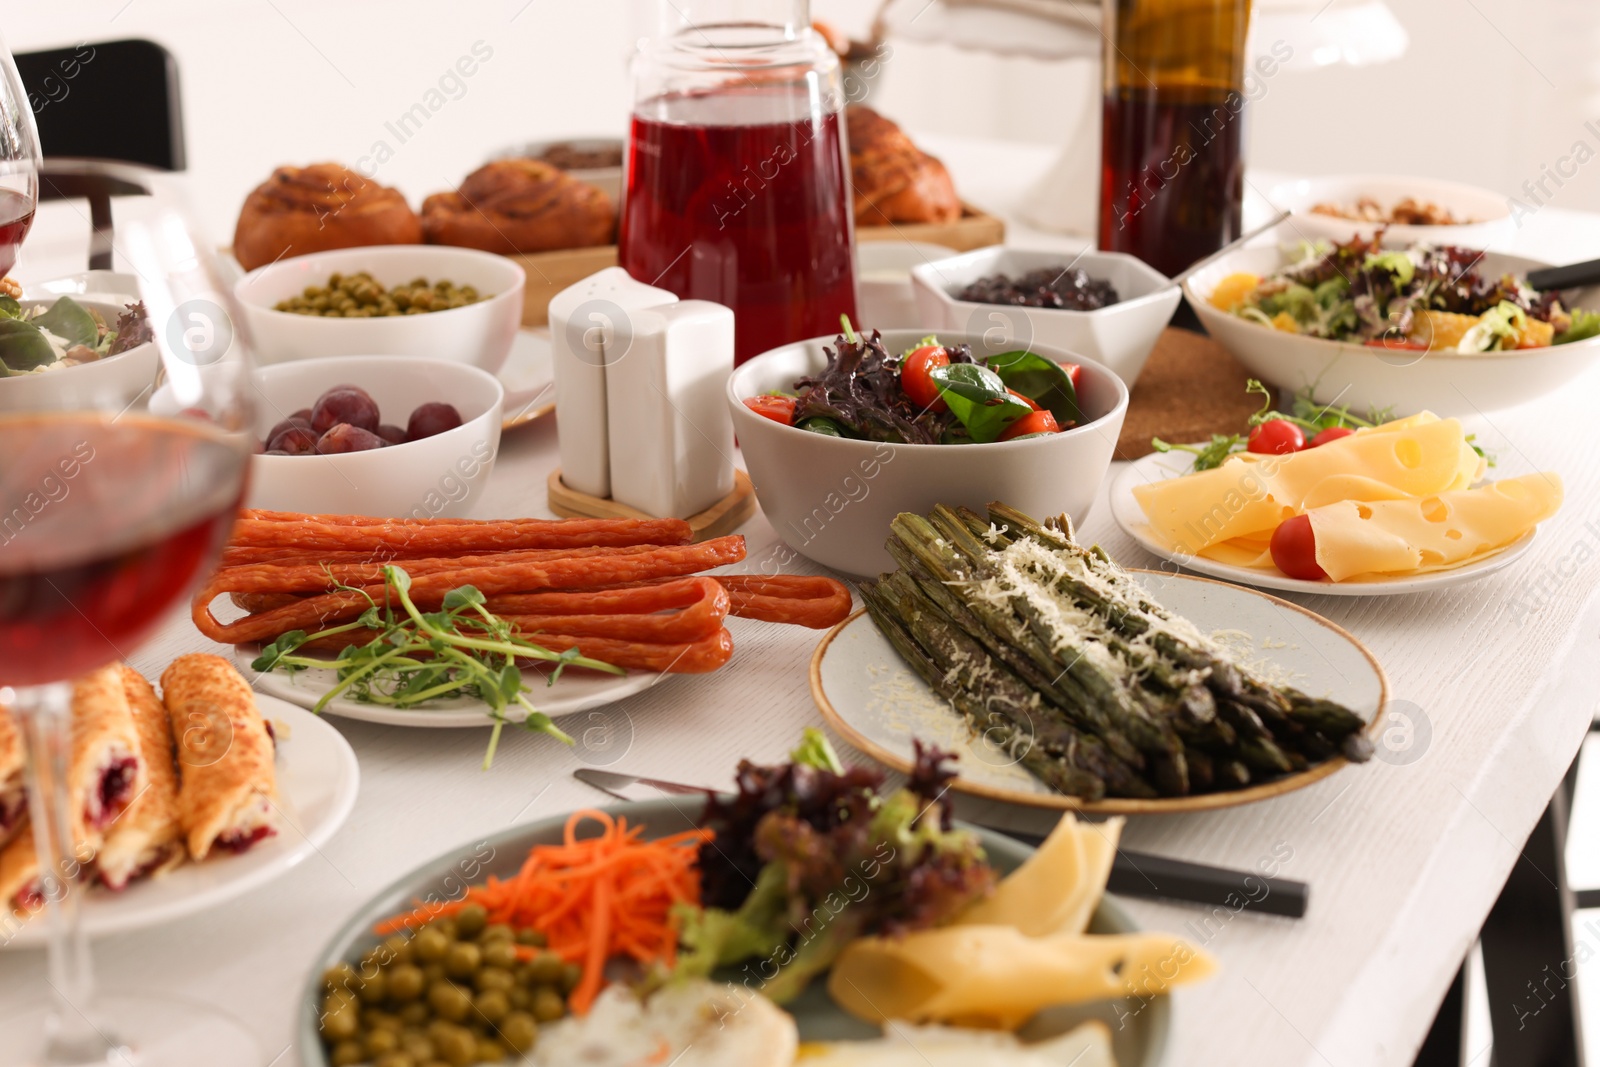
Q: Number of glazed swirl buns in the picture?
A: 3